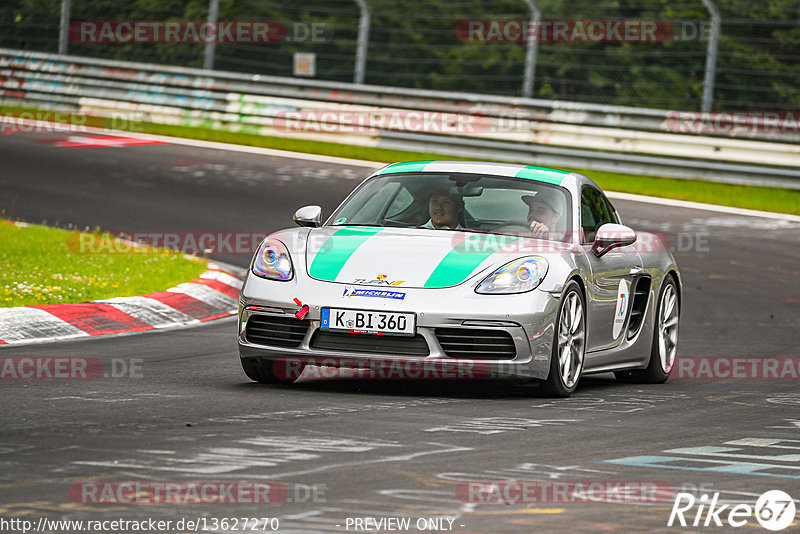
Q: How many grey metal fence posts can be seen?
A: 5